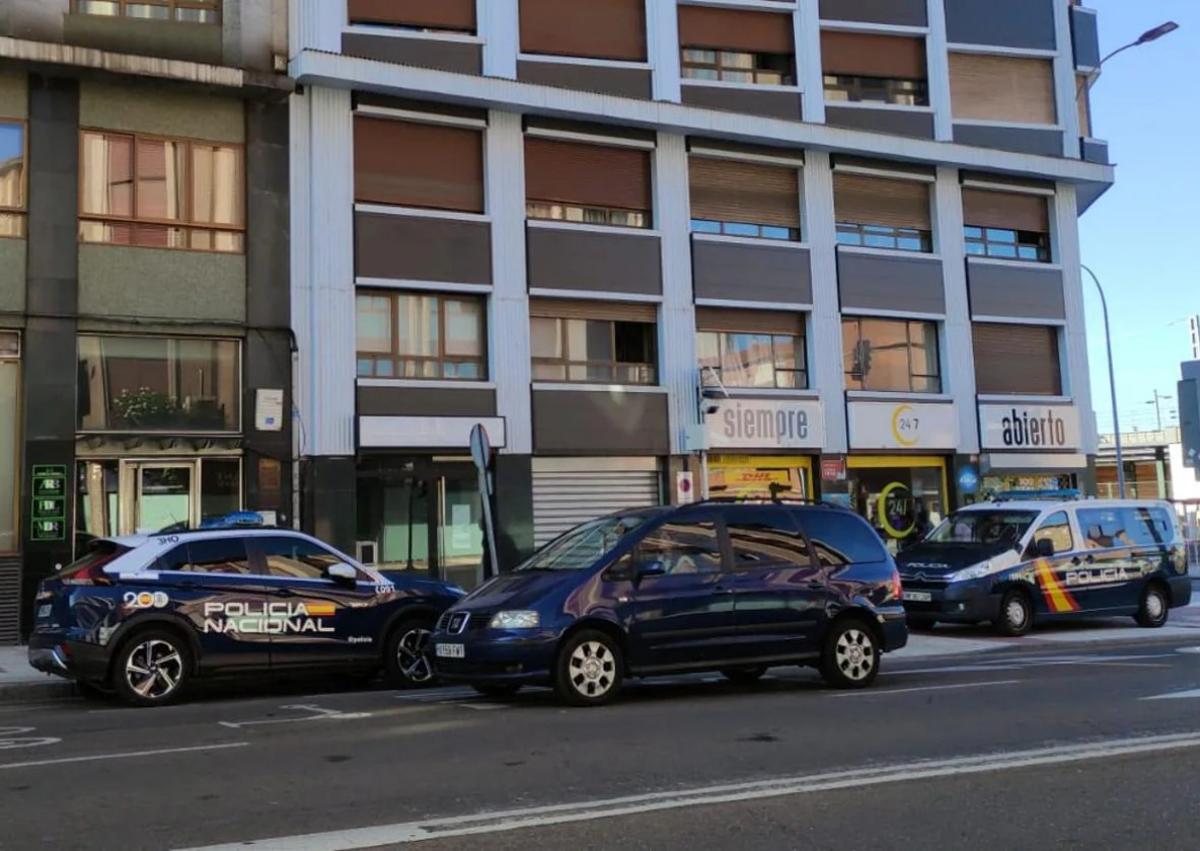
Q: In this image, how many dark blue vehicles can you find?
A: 3